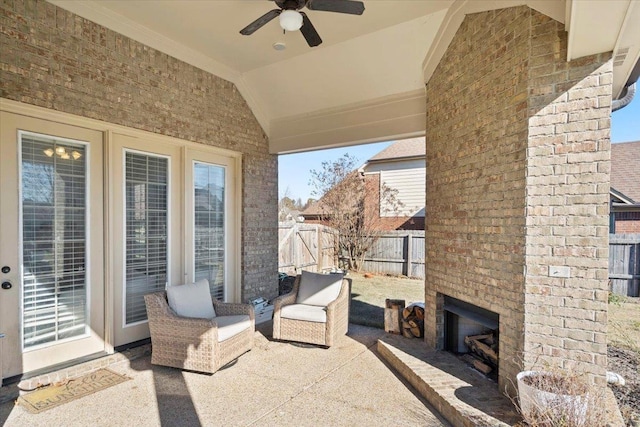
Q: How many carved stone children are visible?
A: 0